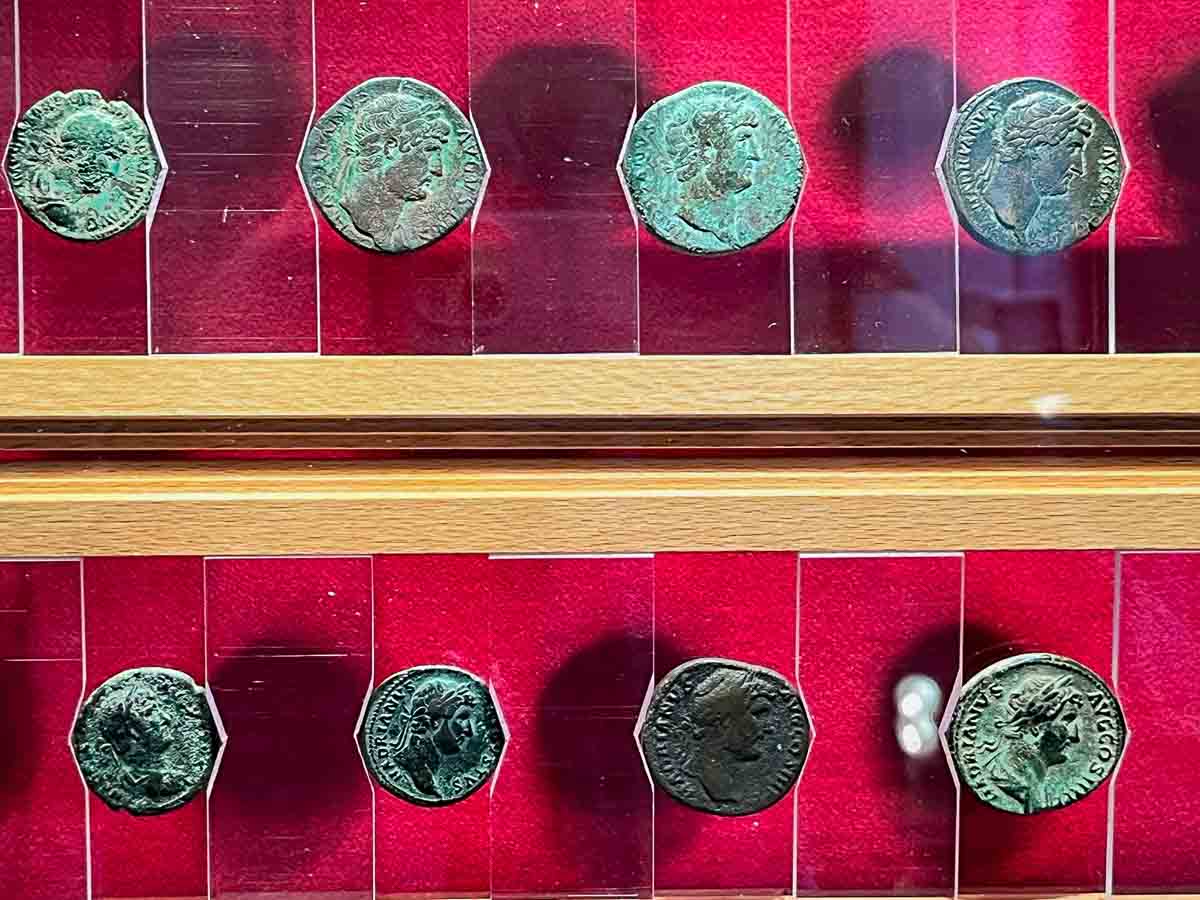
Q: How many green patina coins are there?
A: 7